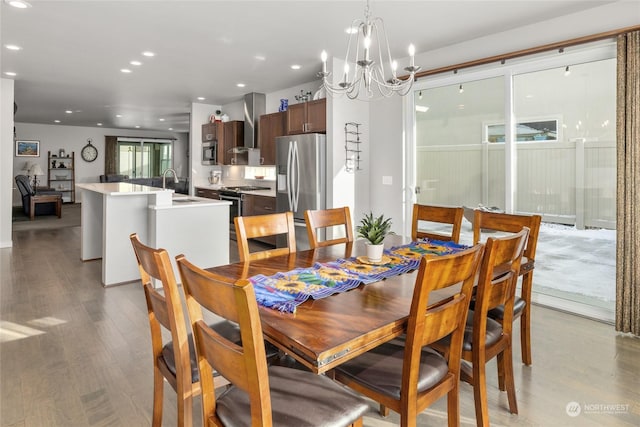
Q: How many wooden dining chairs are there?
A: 8